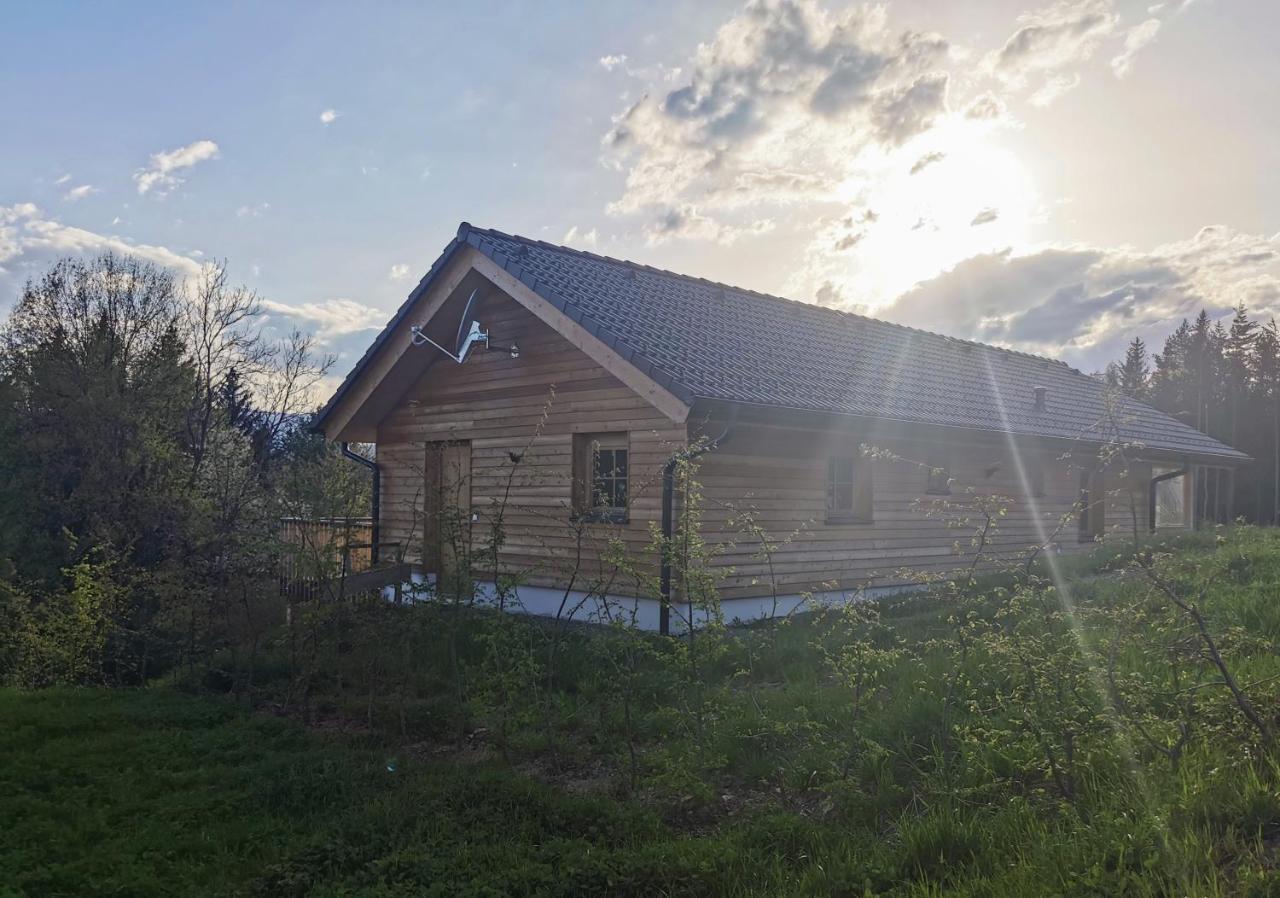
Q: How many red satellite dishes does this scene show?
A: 0